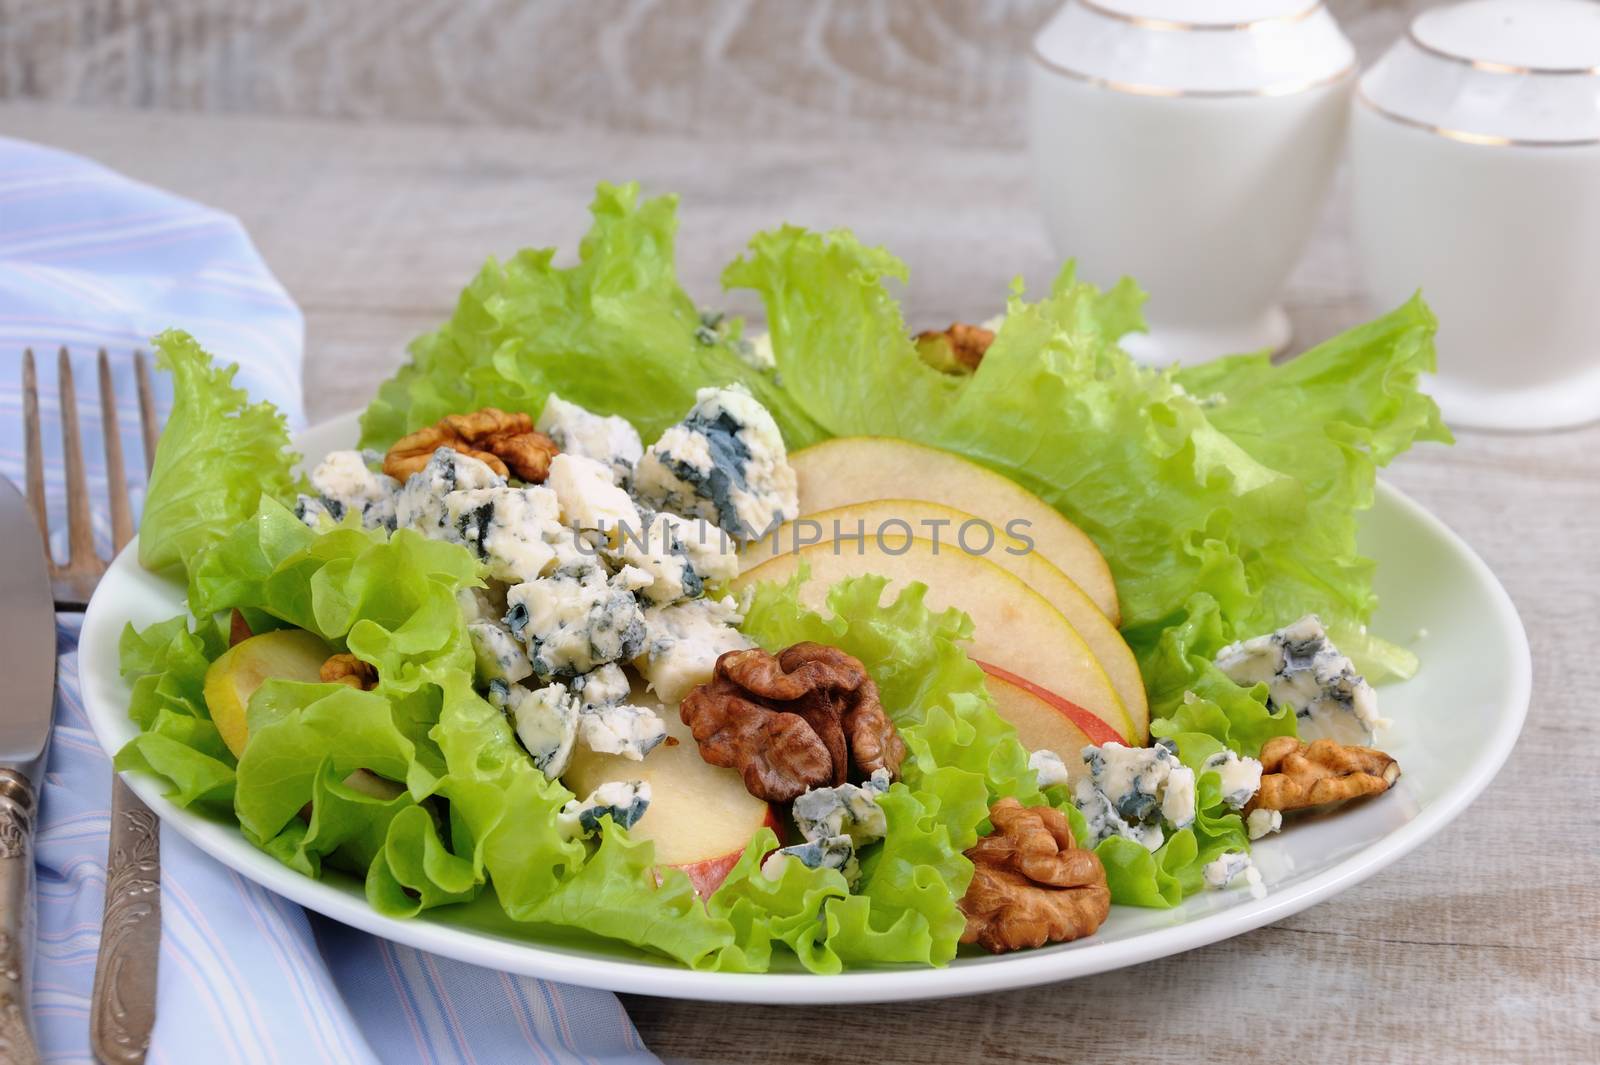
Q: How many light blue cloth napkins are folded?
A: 1